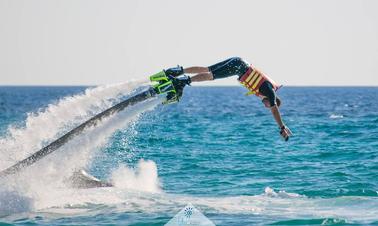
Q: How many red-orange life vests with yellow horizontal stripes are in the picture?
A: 1